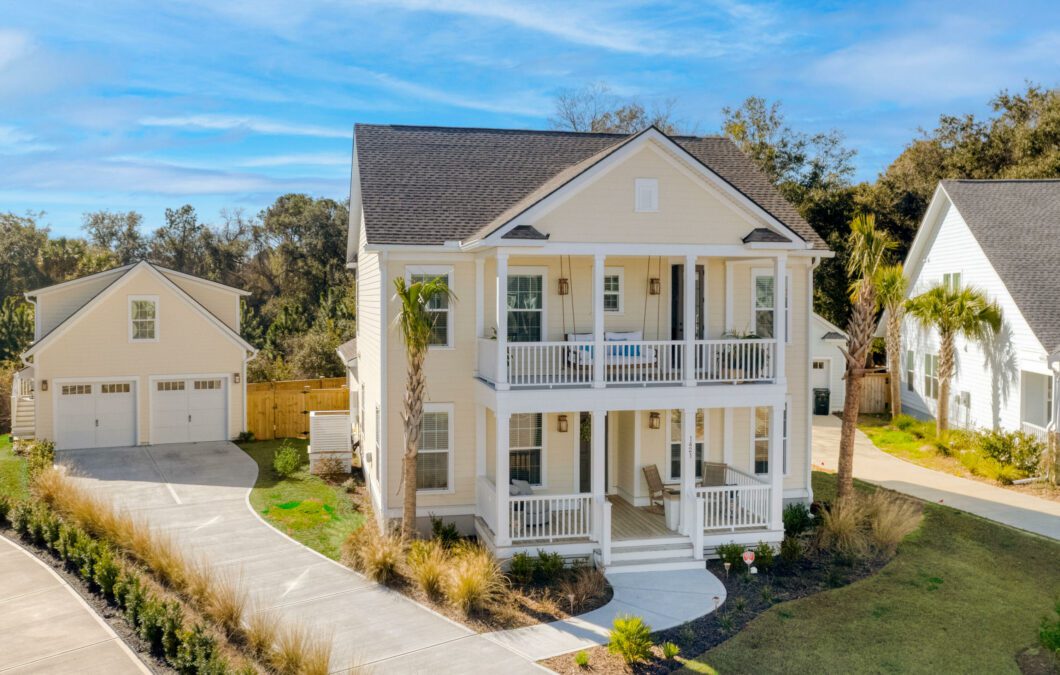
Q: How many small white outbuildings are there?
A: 1